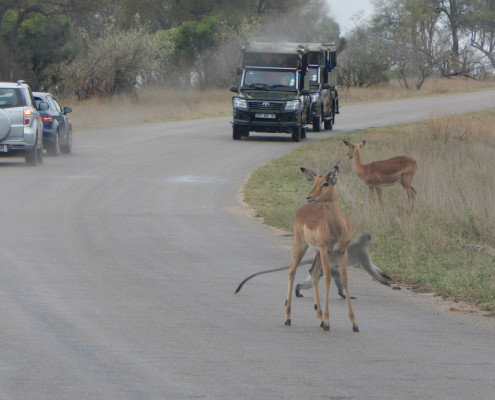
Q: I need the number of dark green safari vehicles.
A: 2